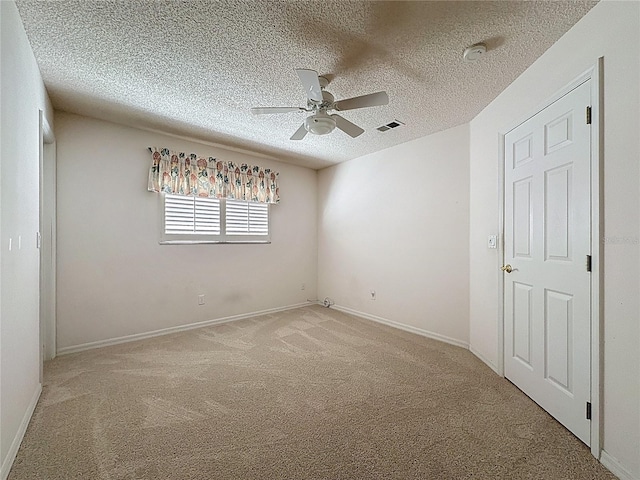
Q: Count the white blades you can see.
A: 5